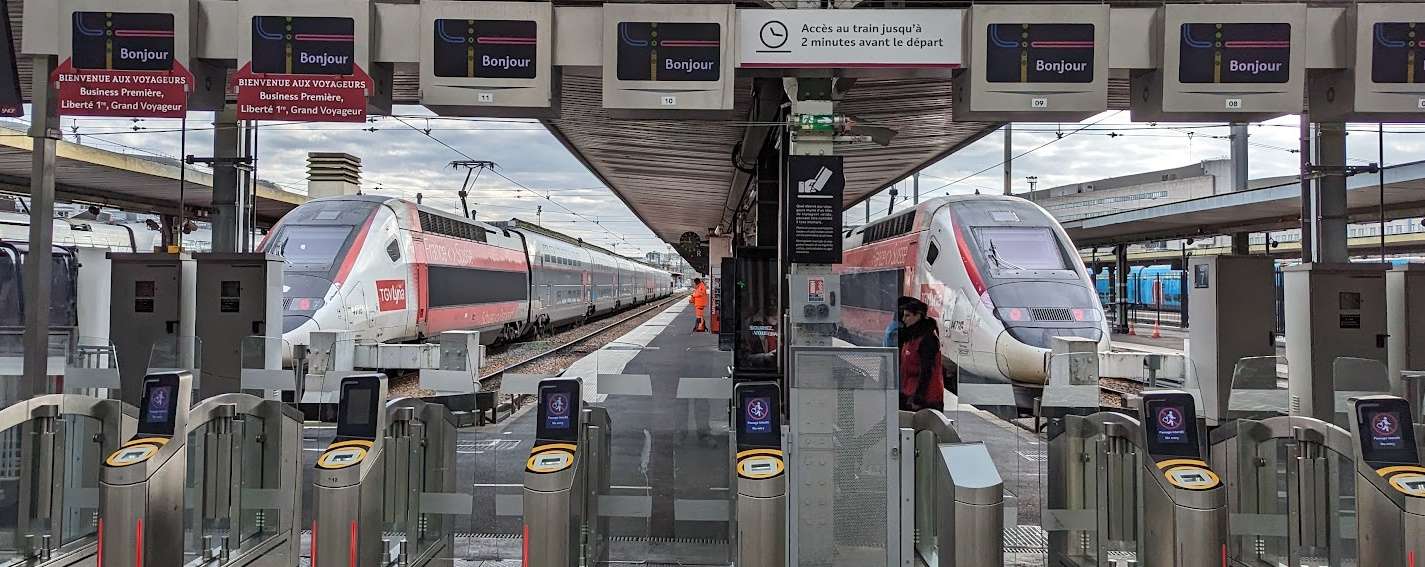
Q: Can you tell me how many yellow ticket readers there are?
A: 6